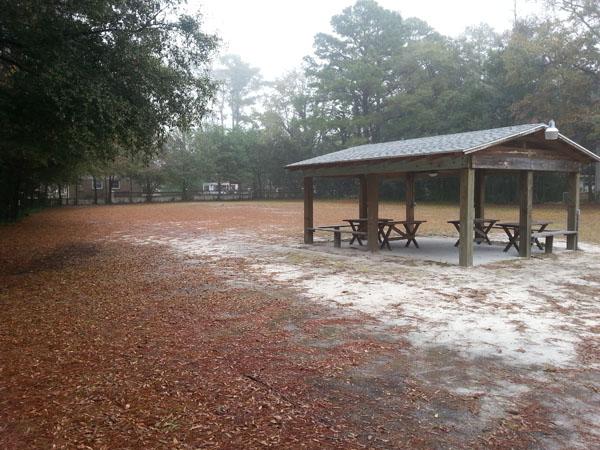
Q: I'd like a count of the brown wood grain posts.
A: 8